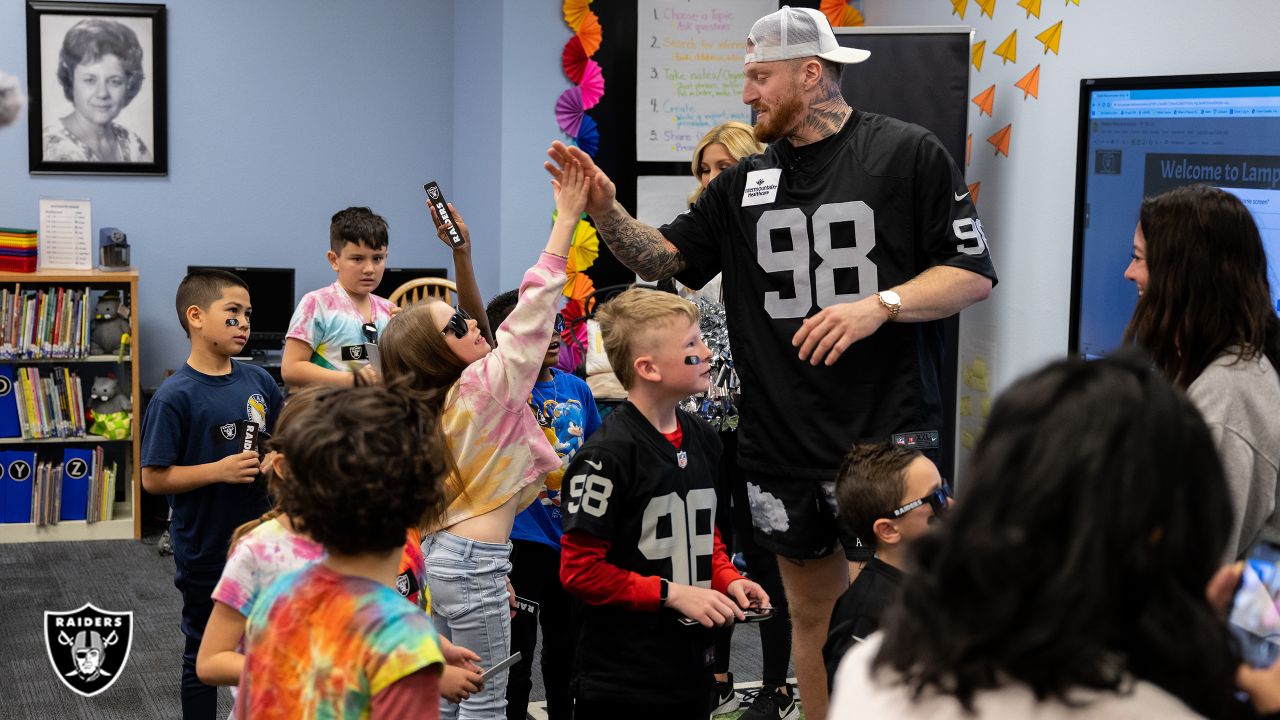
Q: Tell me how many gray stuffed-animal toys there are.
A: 2